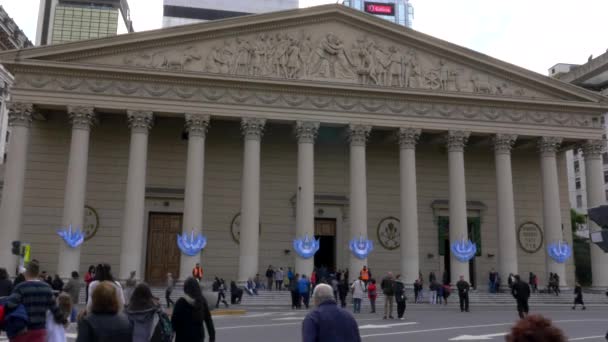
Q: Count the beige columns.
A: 12